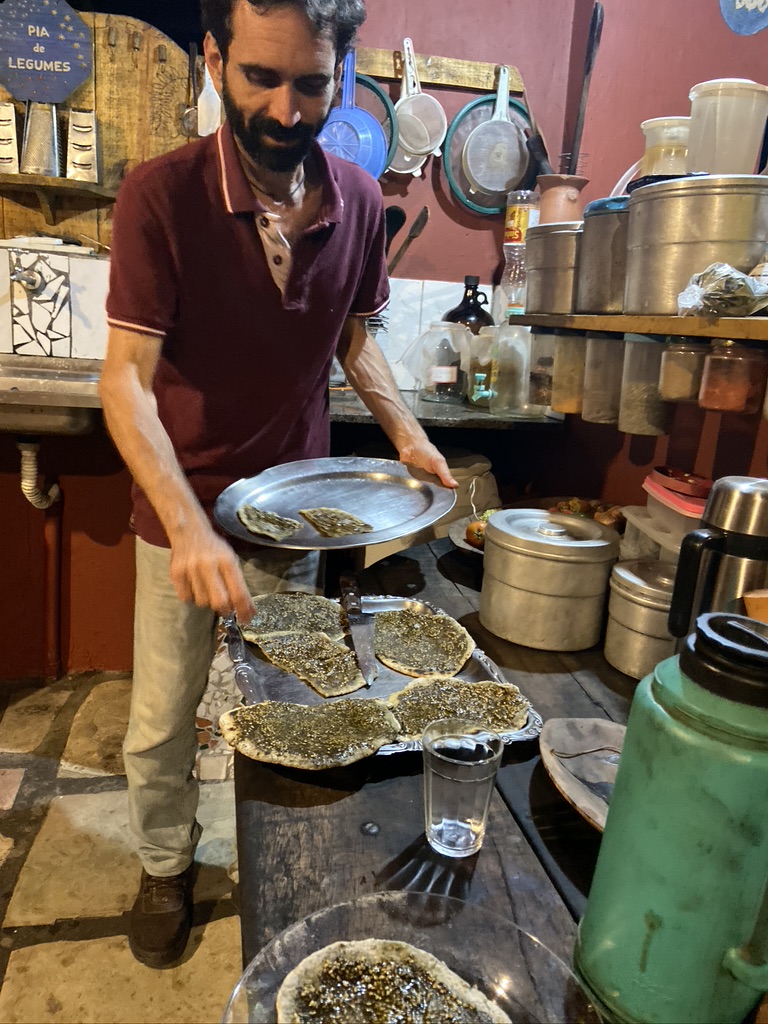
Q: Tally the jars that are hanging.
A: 6